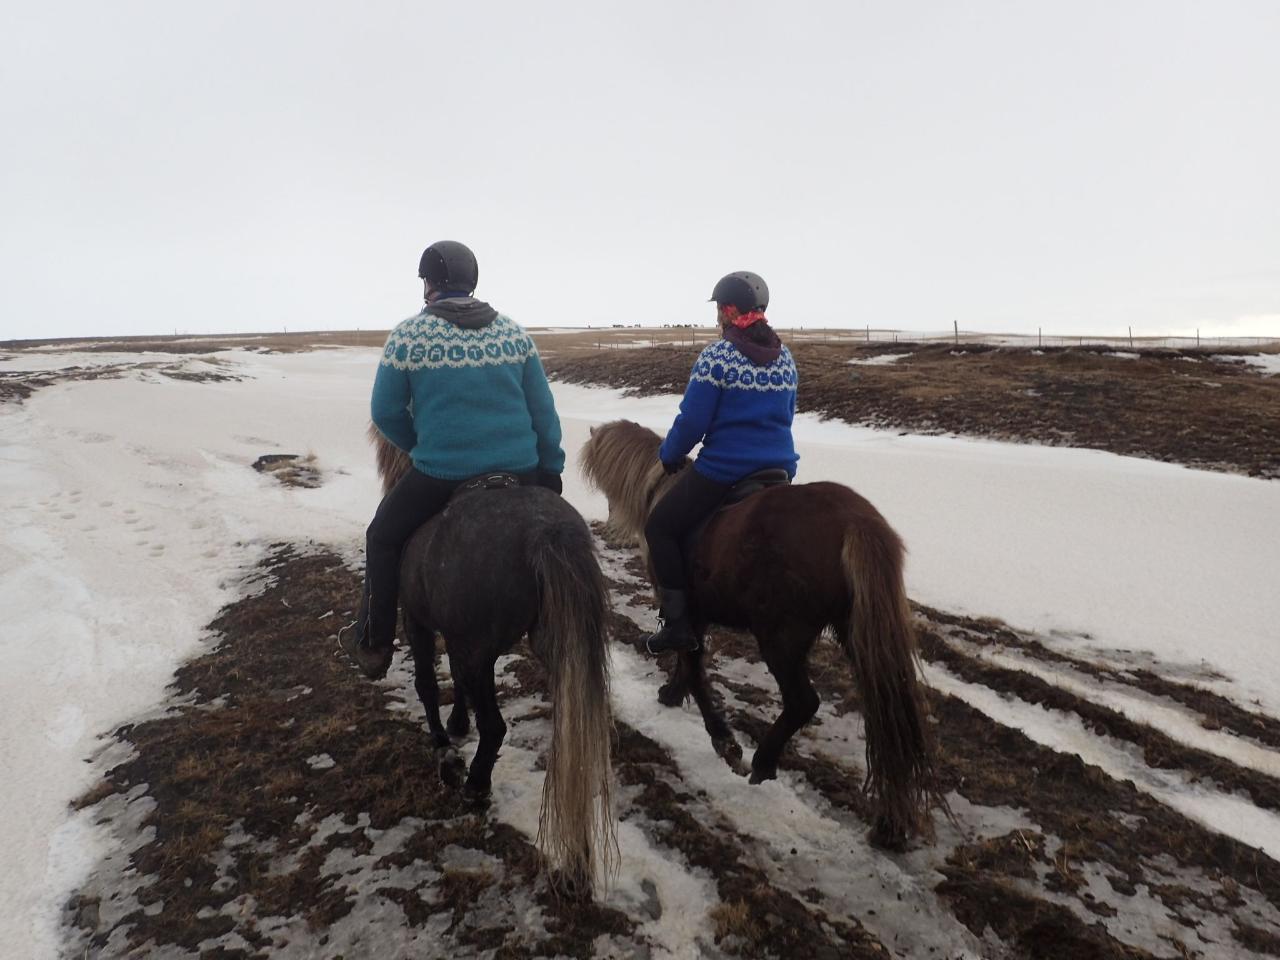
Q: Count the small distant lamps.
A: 0